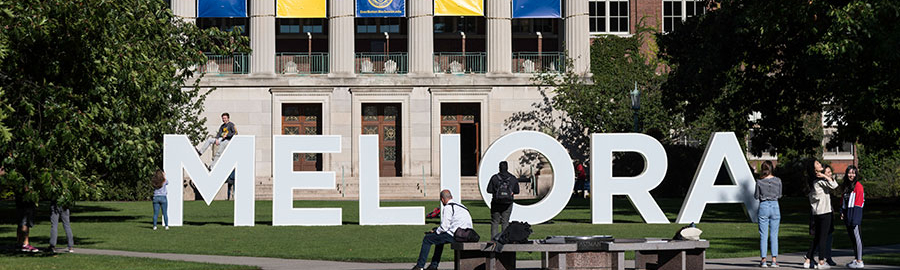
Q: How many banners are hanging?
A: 5